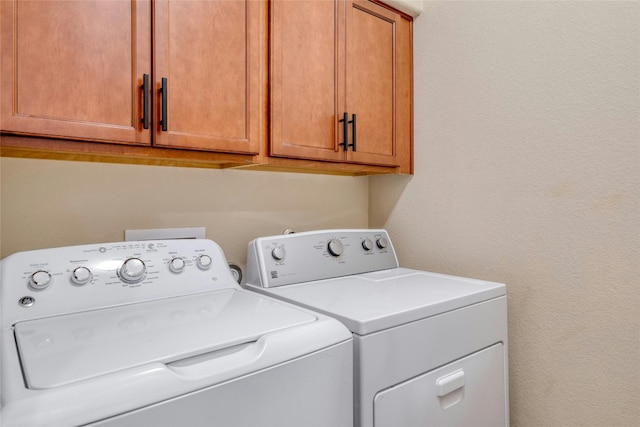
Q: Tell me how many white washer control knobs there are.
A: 5